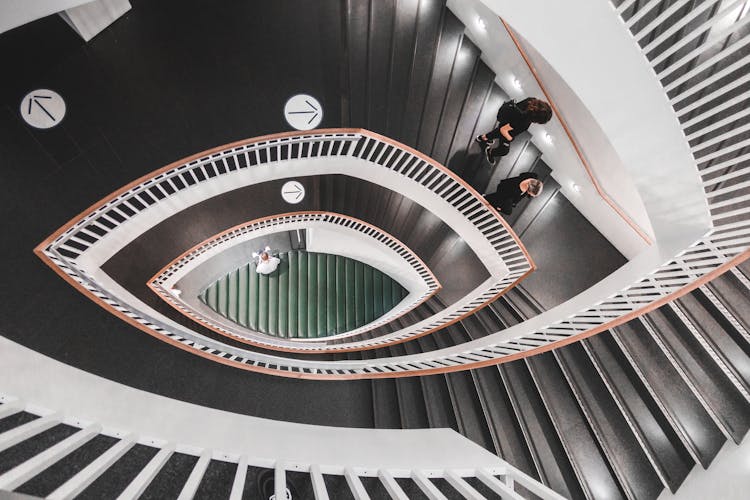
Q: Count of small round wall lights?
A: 4